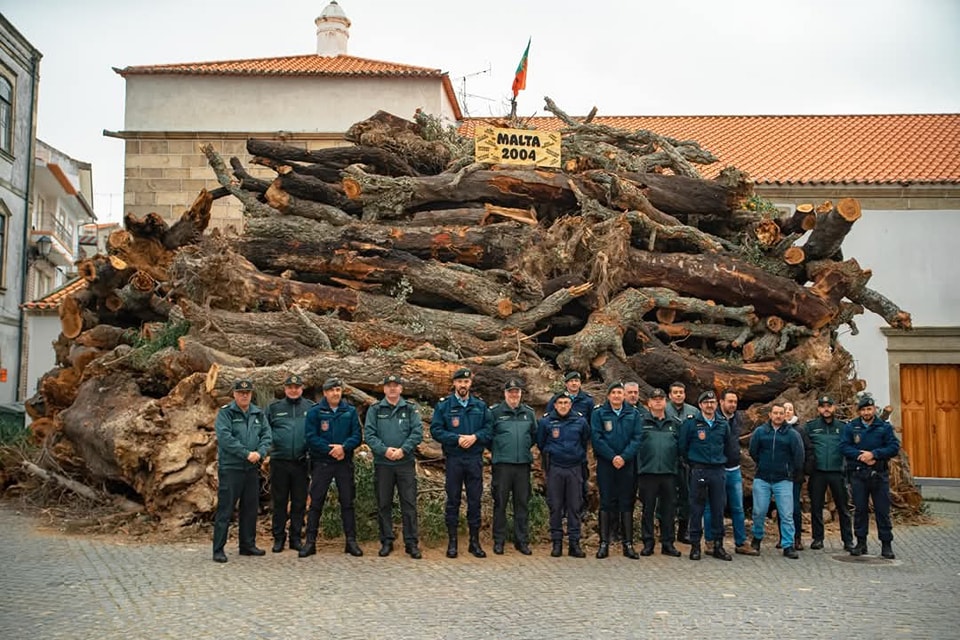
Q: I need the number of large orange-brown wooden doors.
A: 1